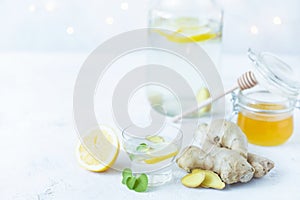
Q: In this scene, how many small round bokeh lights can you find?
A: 7